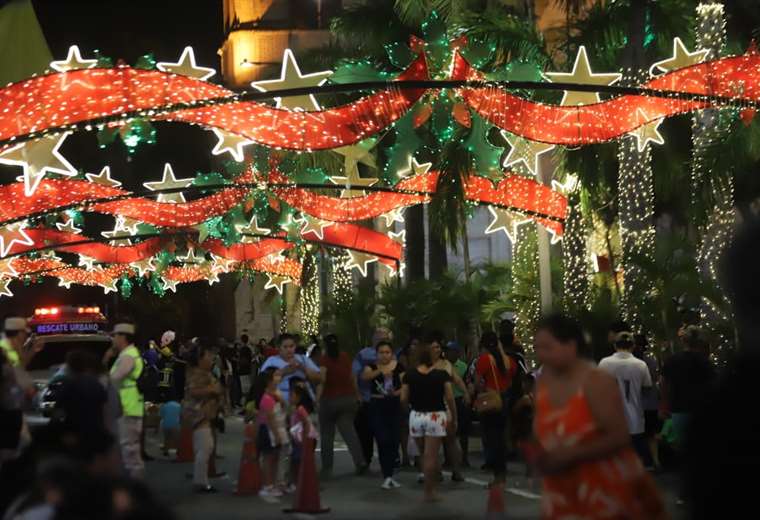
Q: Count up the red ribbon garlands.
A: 4